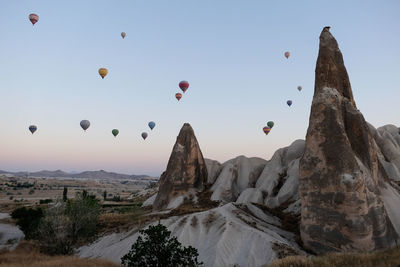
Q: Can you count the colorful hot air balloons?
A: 15